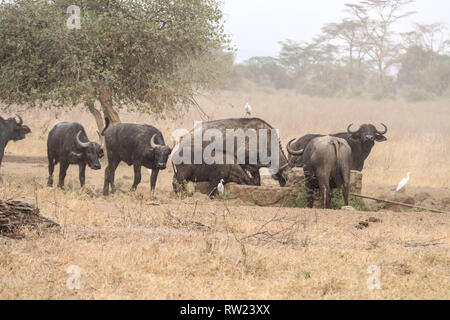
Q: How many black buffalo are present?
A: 7